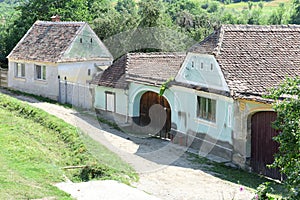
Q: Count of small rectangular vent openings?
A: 5